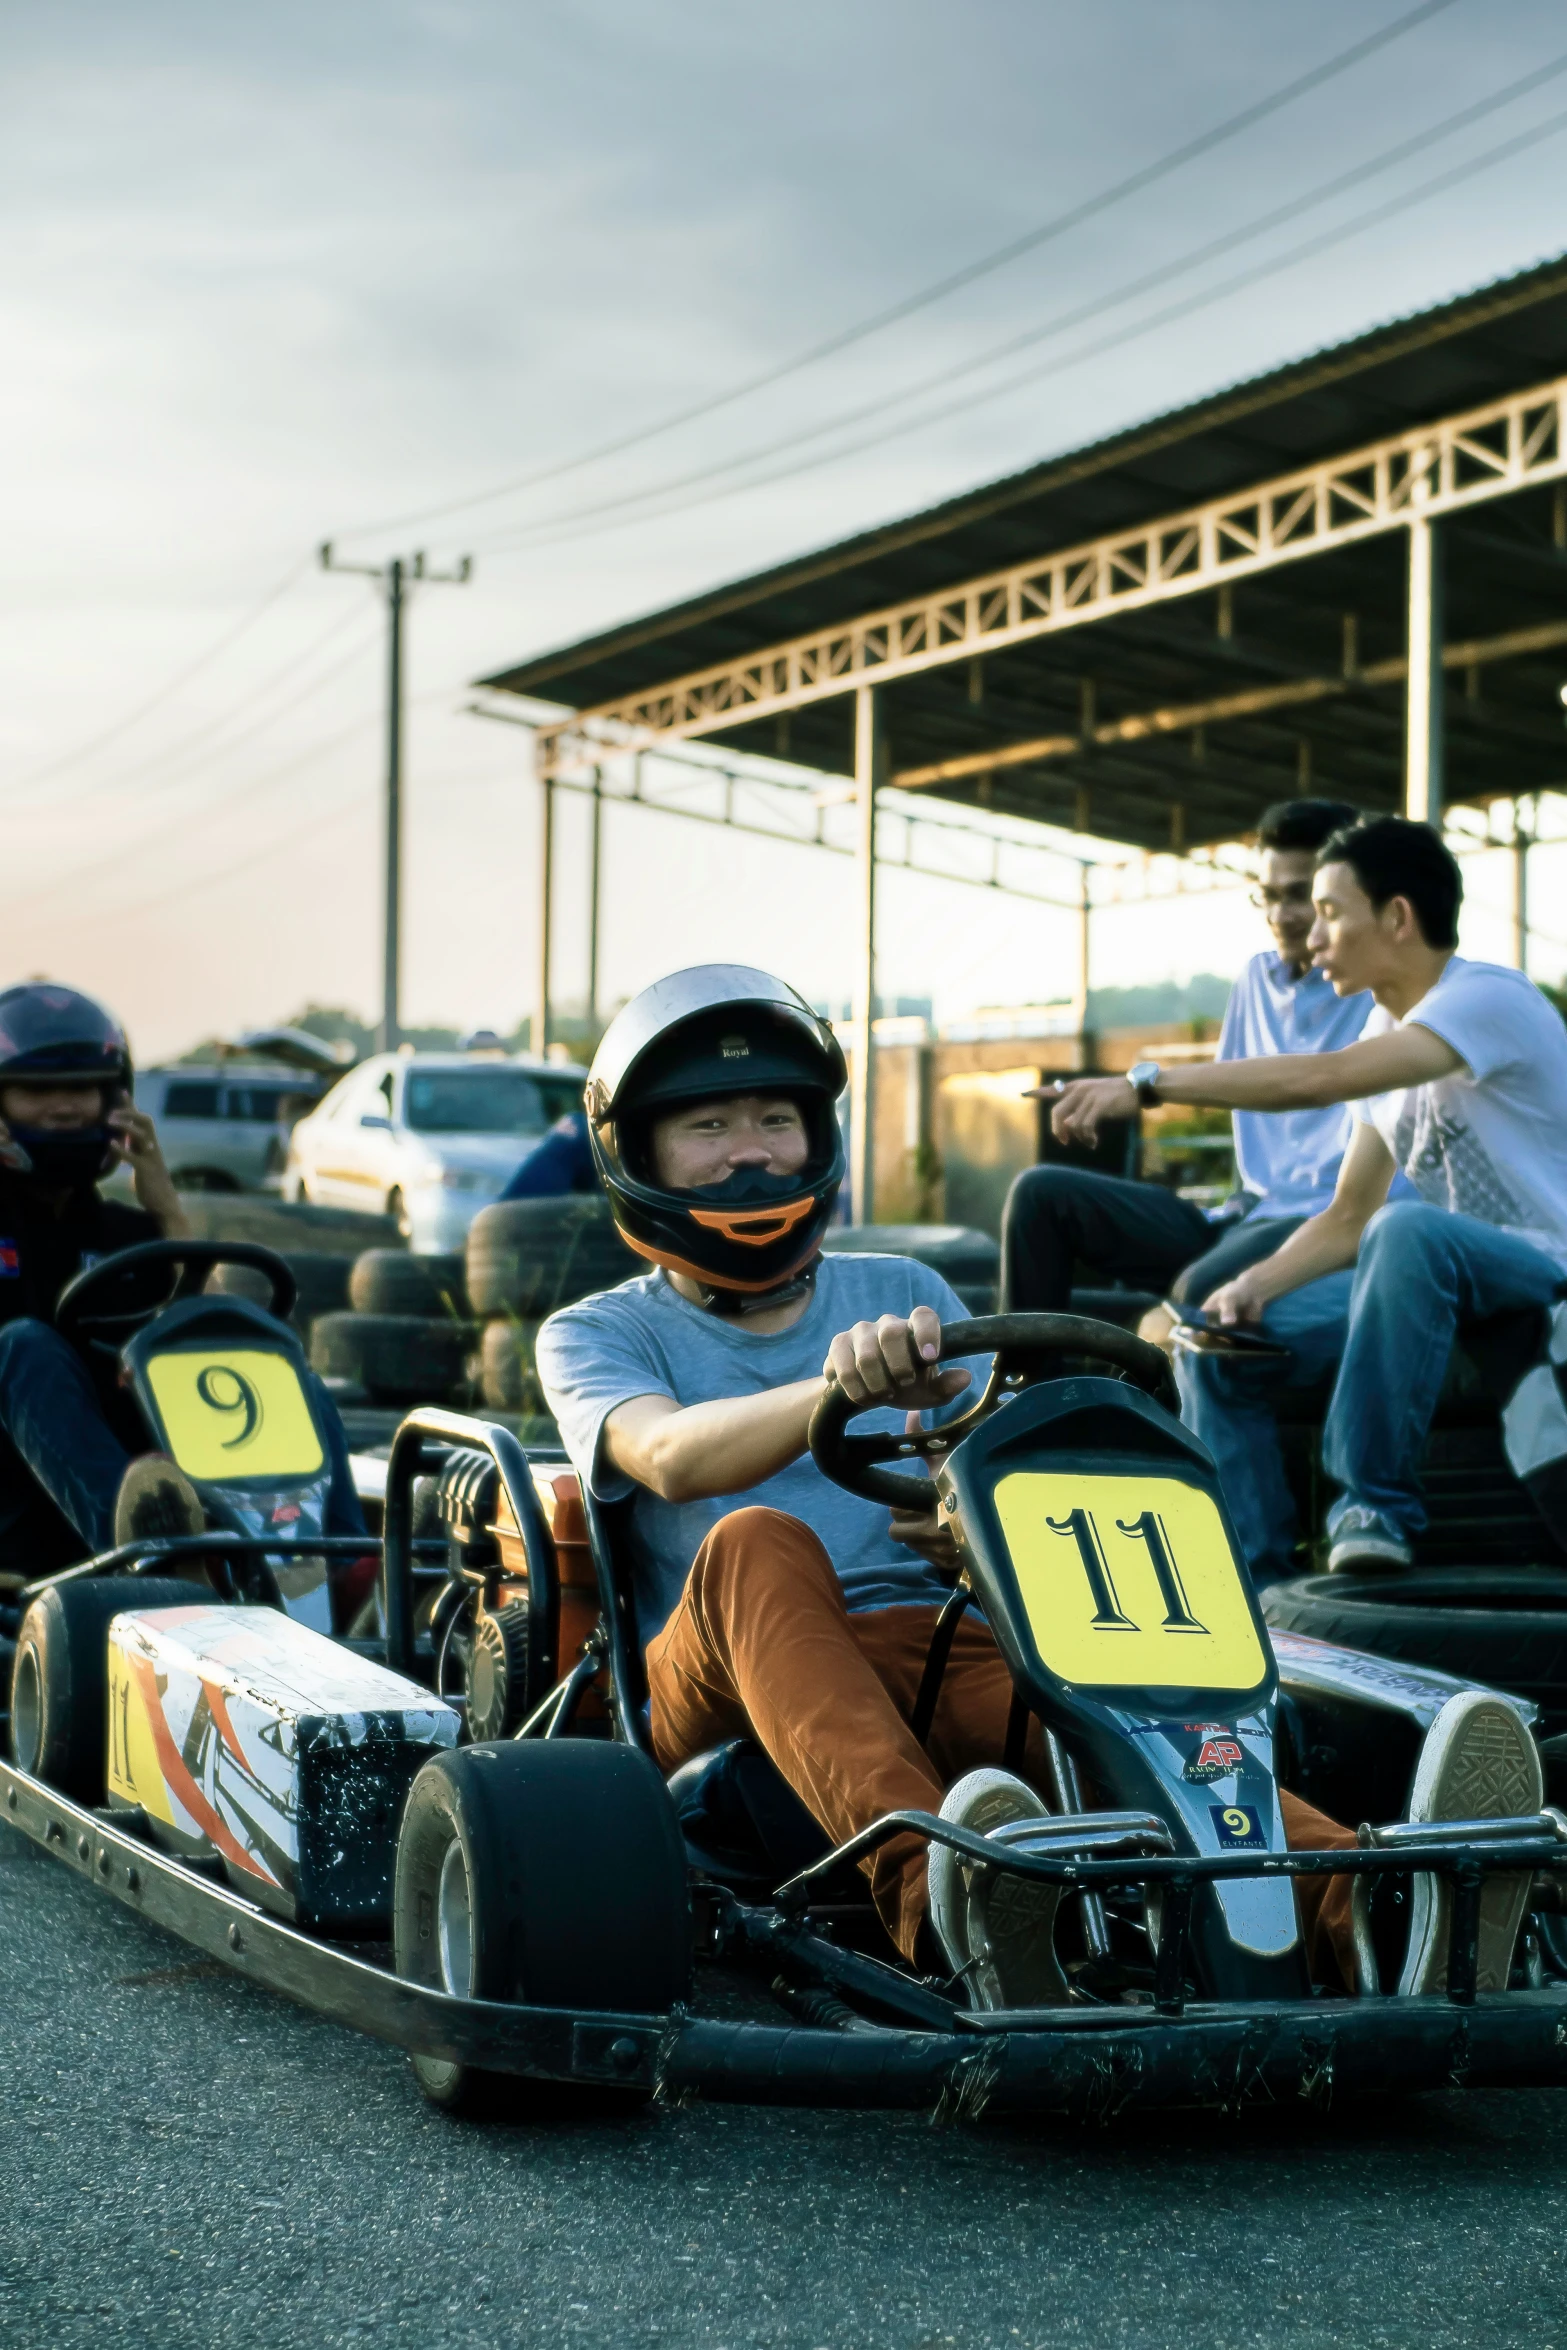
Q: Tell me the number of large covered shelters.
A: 1